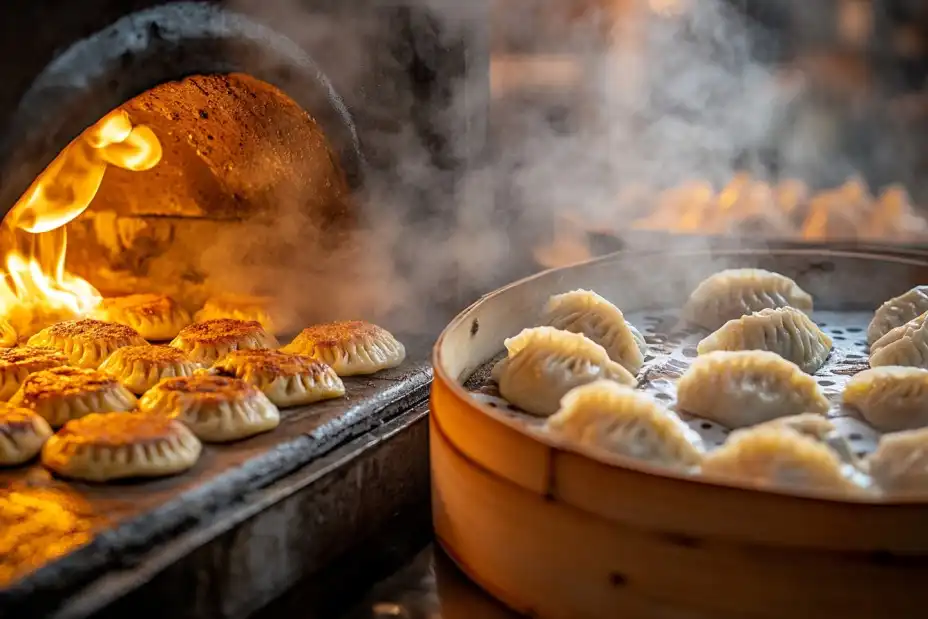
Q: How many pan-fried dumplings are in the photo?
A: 13